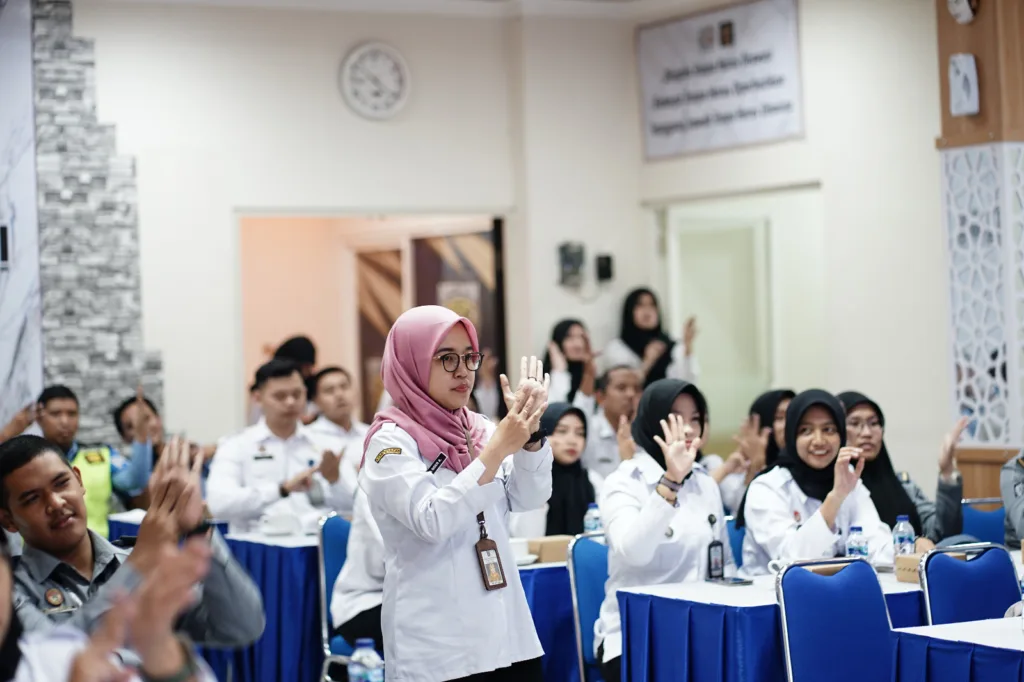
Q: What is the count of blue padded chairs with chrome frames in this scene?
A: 6